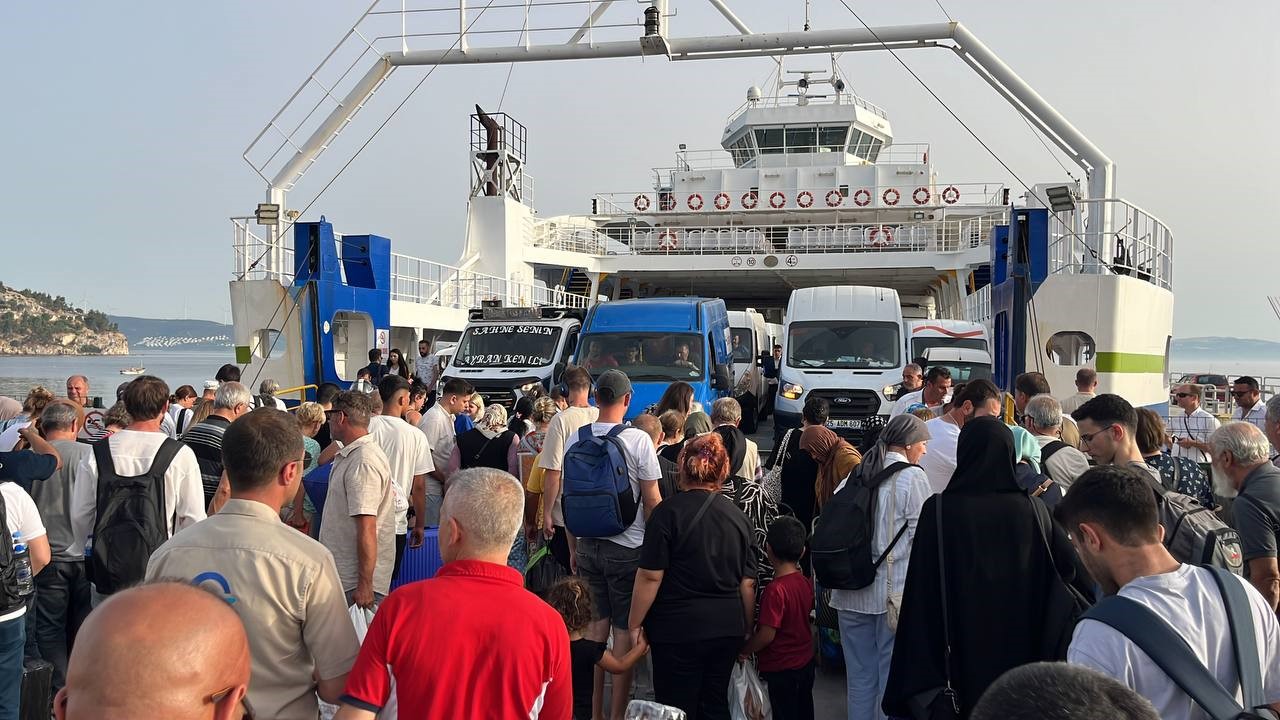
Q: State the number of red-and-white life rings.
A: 14